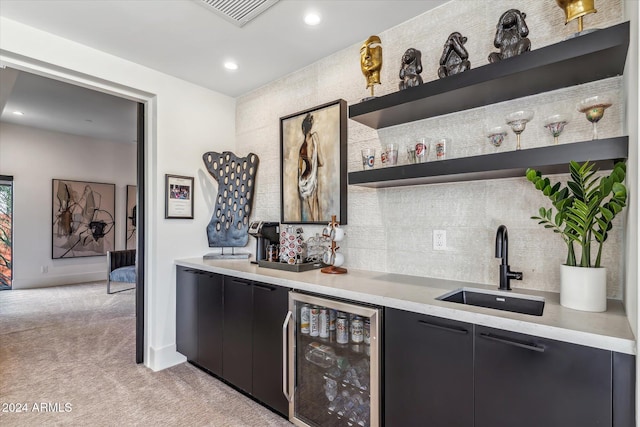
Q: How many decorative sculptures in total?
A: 6